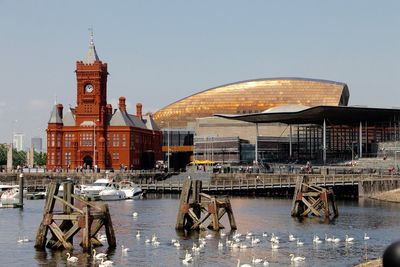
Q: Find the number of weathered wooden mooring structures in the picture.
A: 3